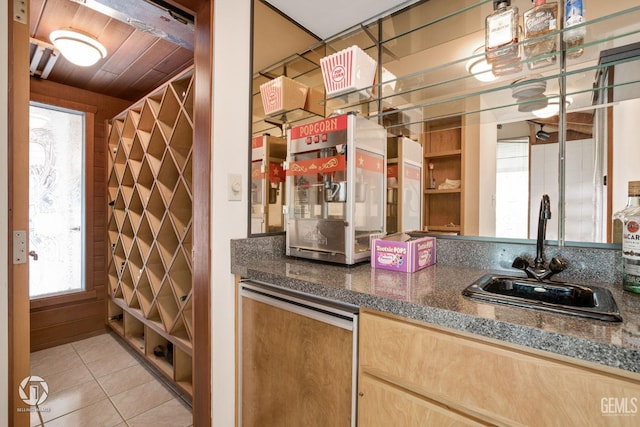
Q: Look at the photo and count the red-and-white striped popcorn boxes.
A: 2